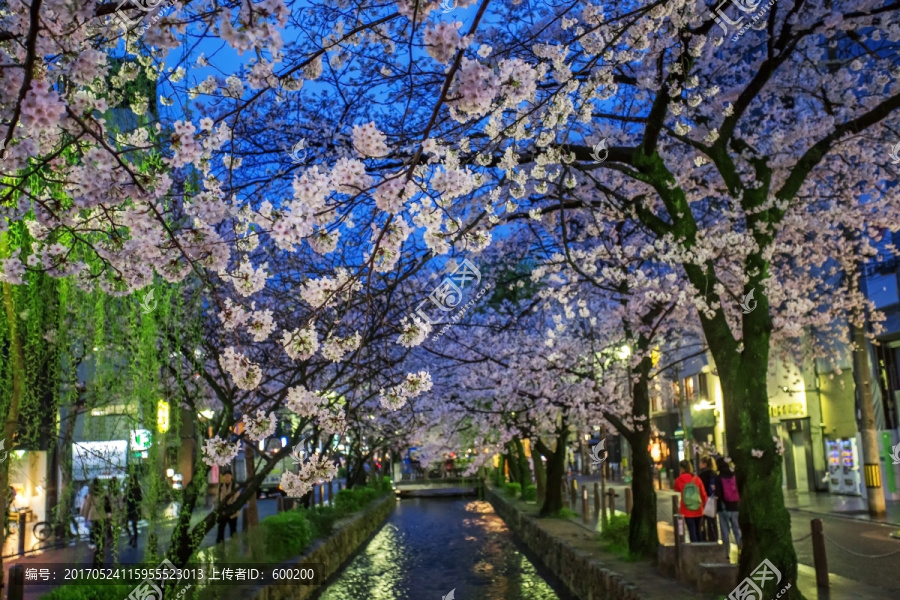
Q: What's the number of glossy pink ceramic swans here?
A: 0